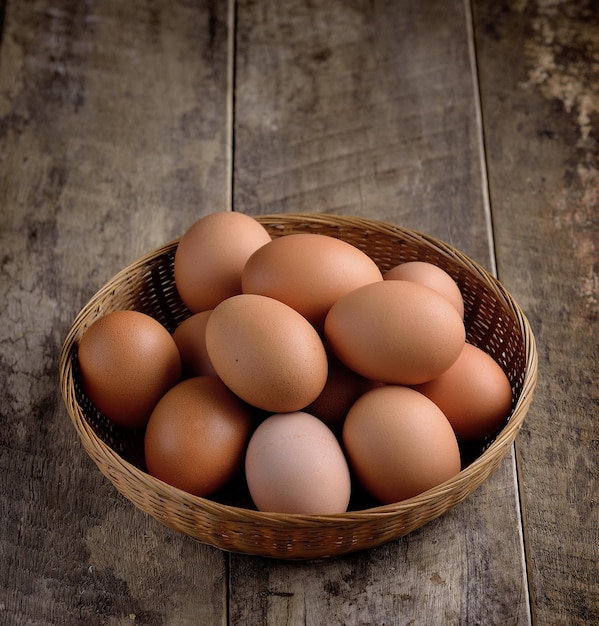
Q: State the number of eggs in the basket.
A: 12